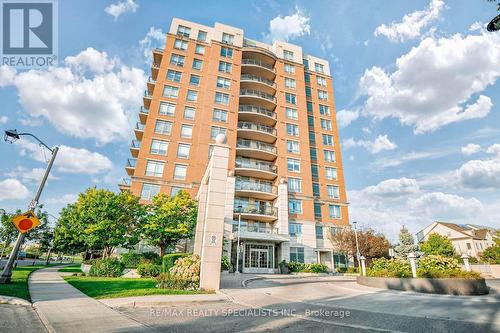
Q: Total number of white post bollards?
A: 3